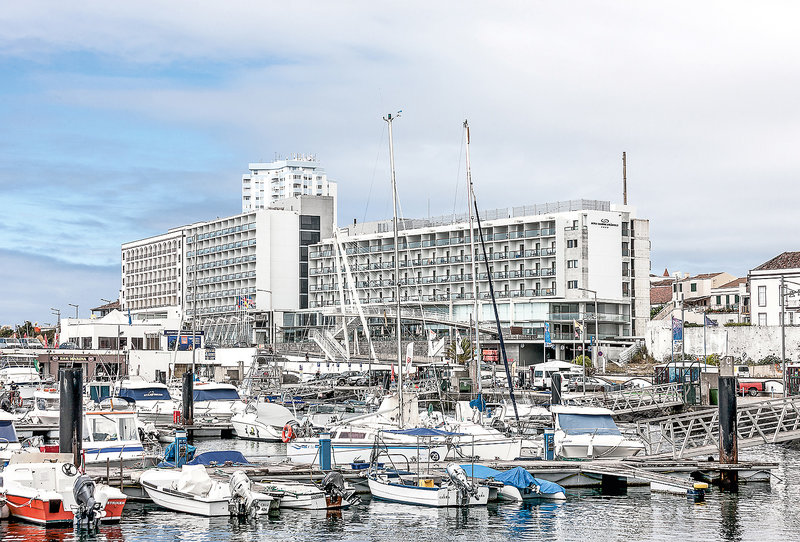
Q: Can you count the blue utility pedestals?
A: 3